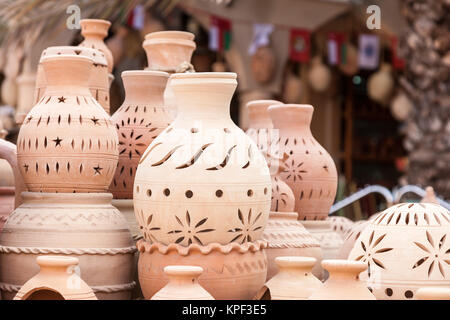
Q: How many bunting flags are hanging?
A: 7